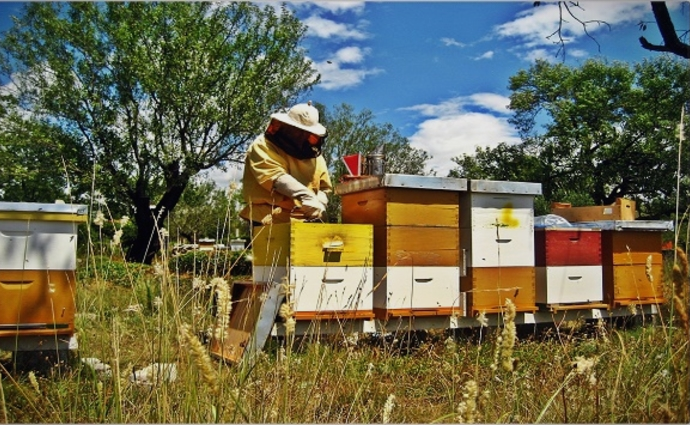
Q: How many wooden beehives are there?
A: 6